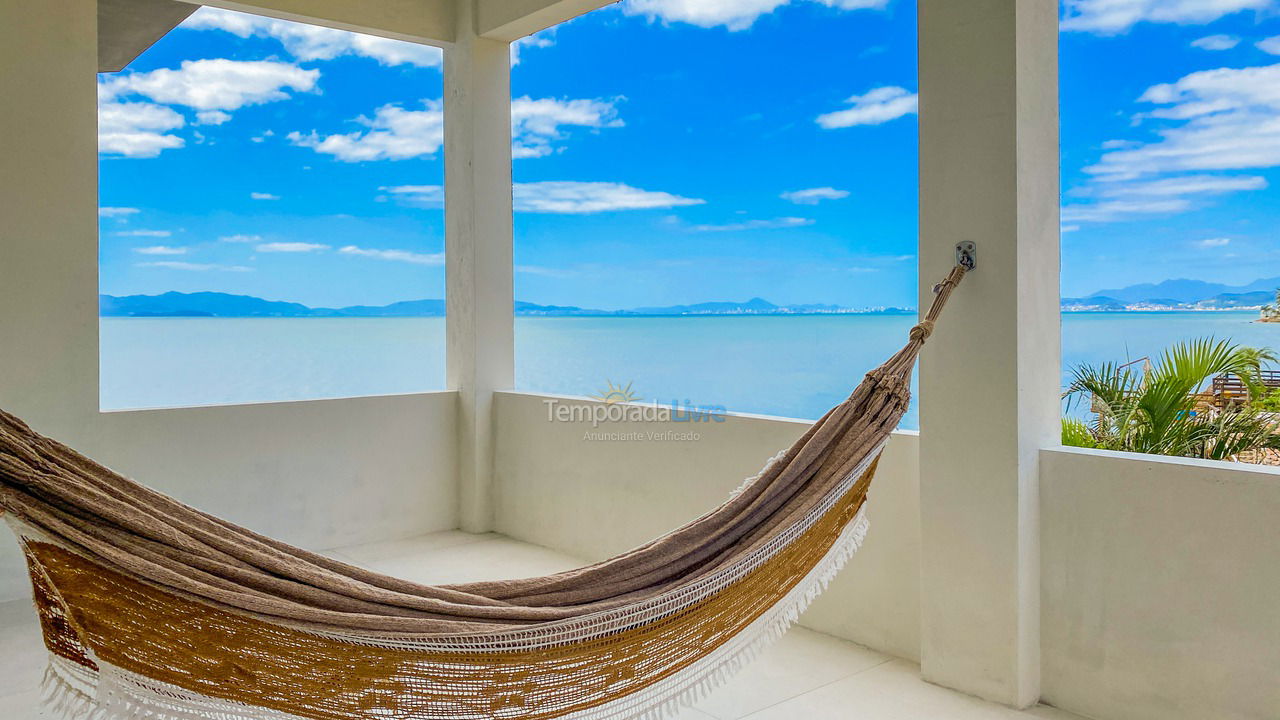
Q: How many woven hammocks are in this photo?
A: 1